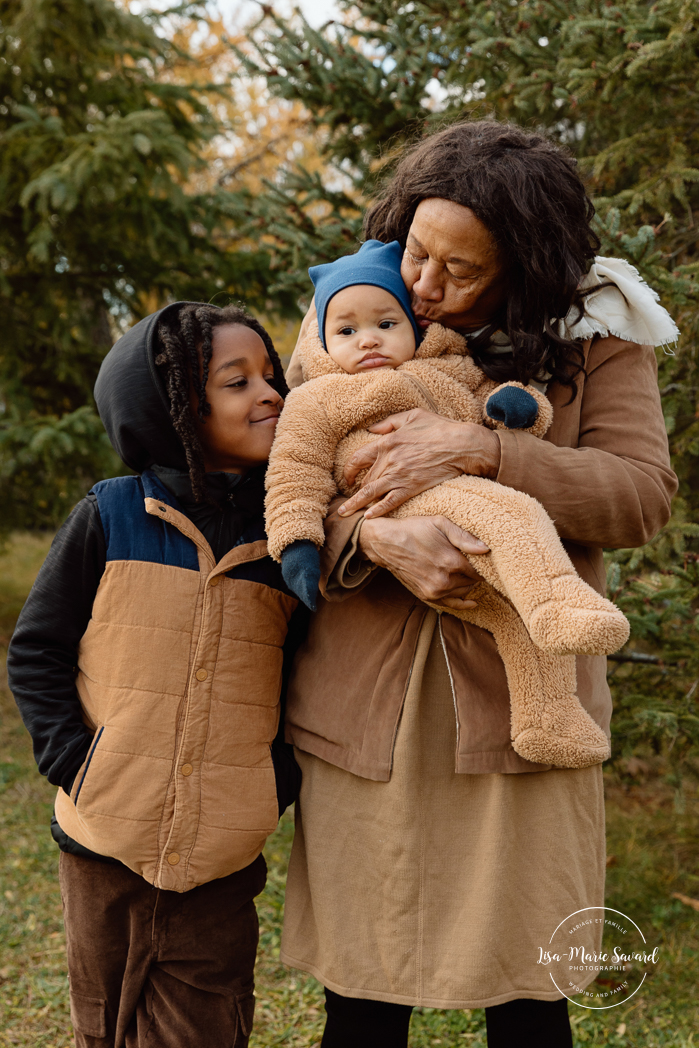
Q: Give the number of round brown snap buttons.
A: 4